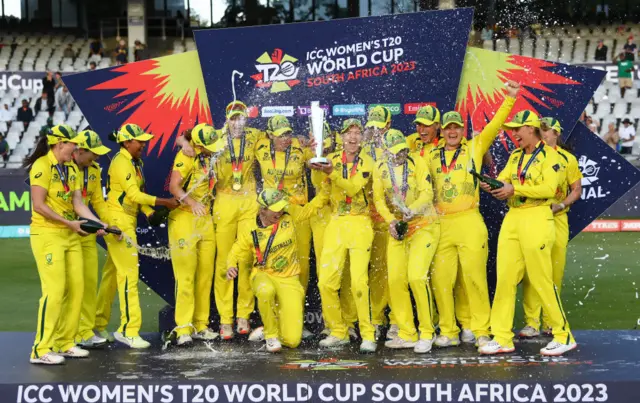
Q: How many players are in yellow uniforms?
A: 15